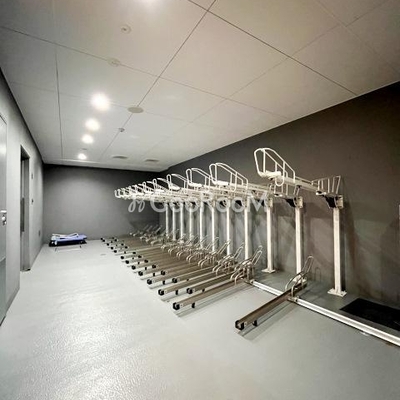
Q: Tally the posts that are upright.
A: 11